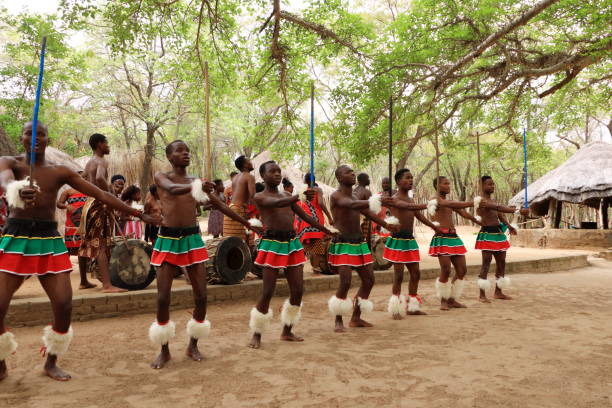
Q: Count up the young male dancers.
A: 7